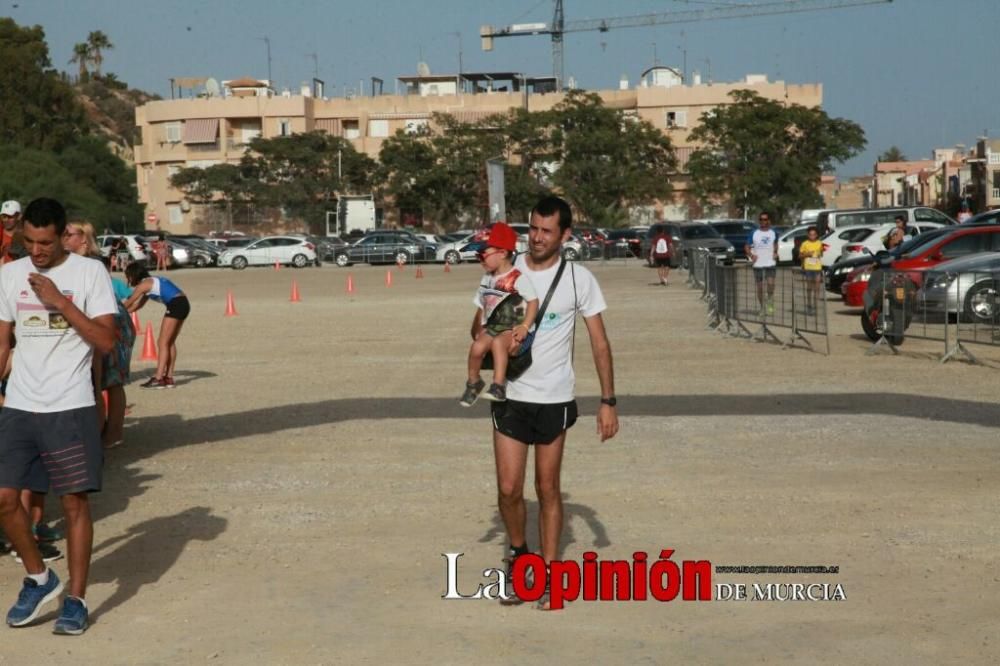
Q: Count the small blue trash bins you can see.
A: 0